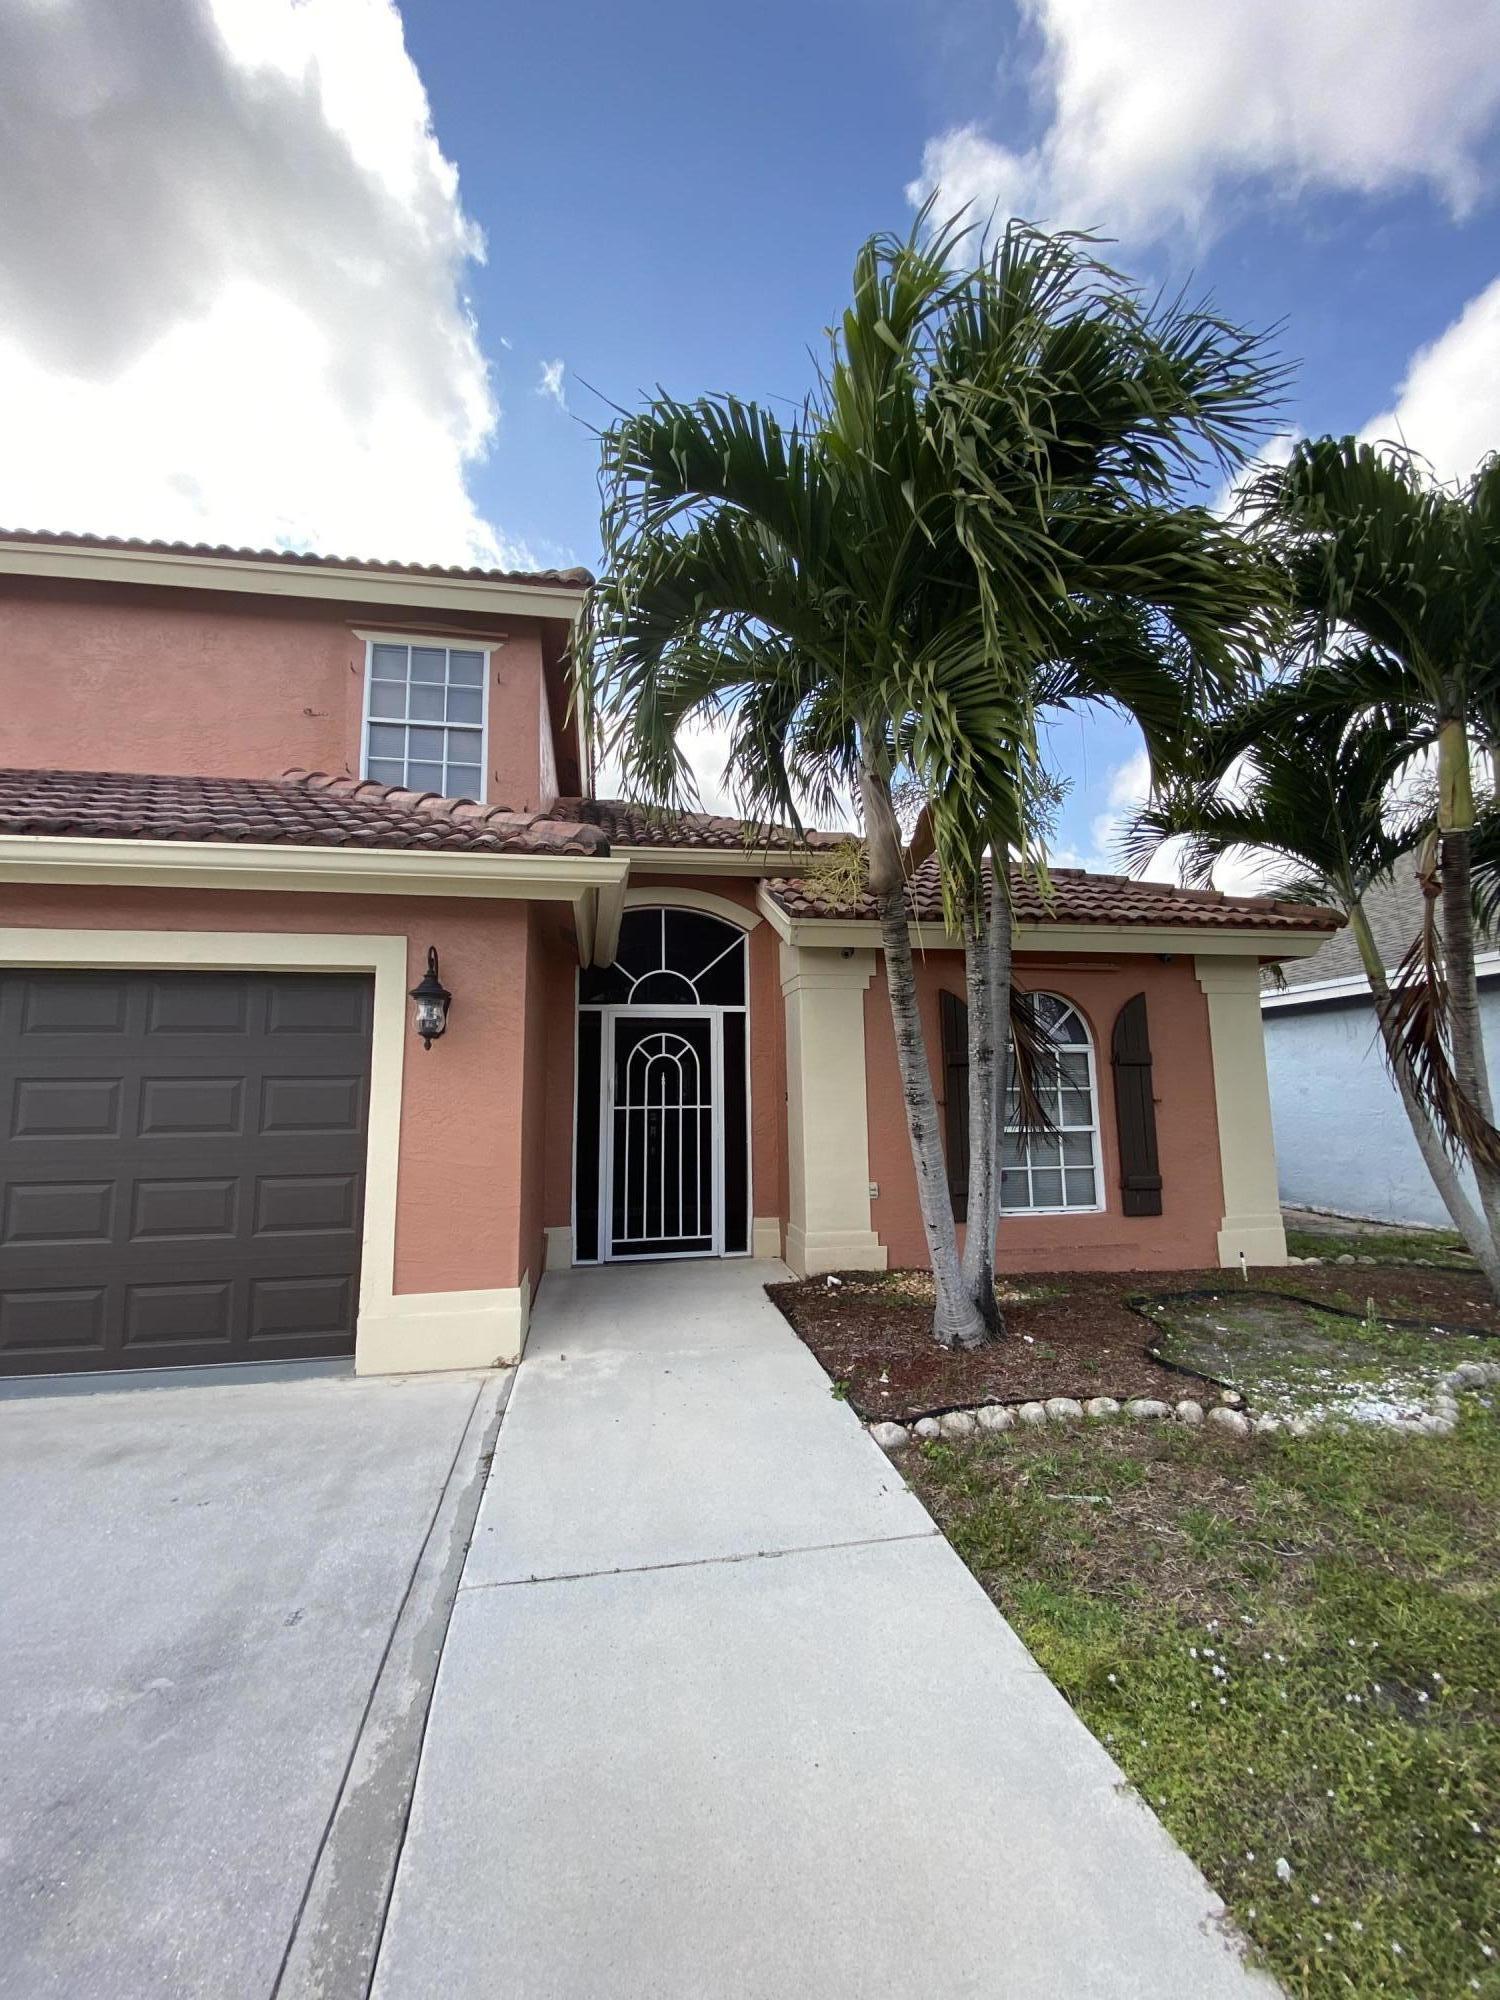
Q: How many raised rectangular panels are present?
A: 12